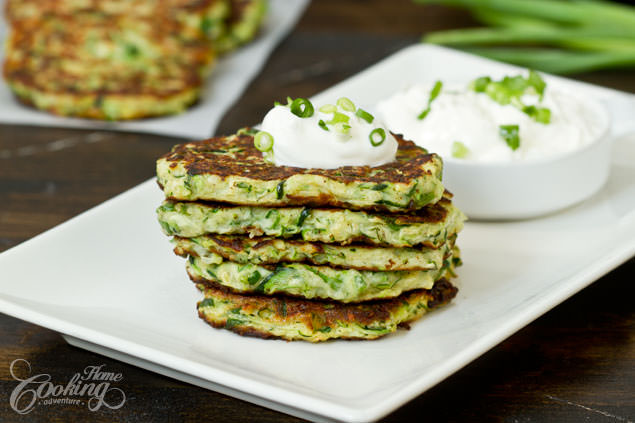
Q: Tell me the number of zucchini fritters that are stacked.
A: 5